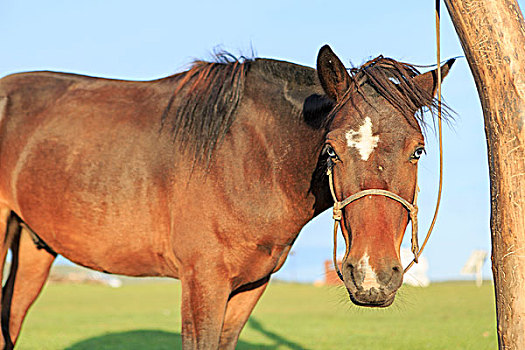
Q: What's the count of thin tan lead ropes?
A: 1